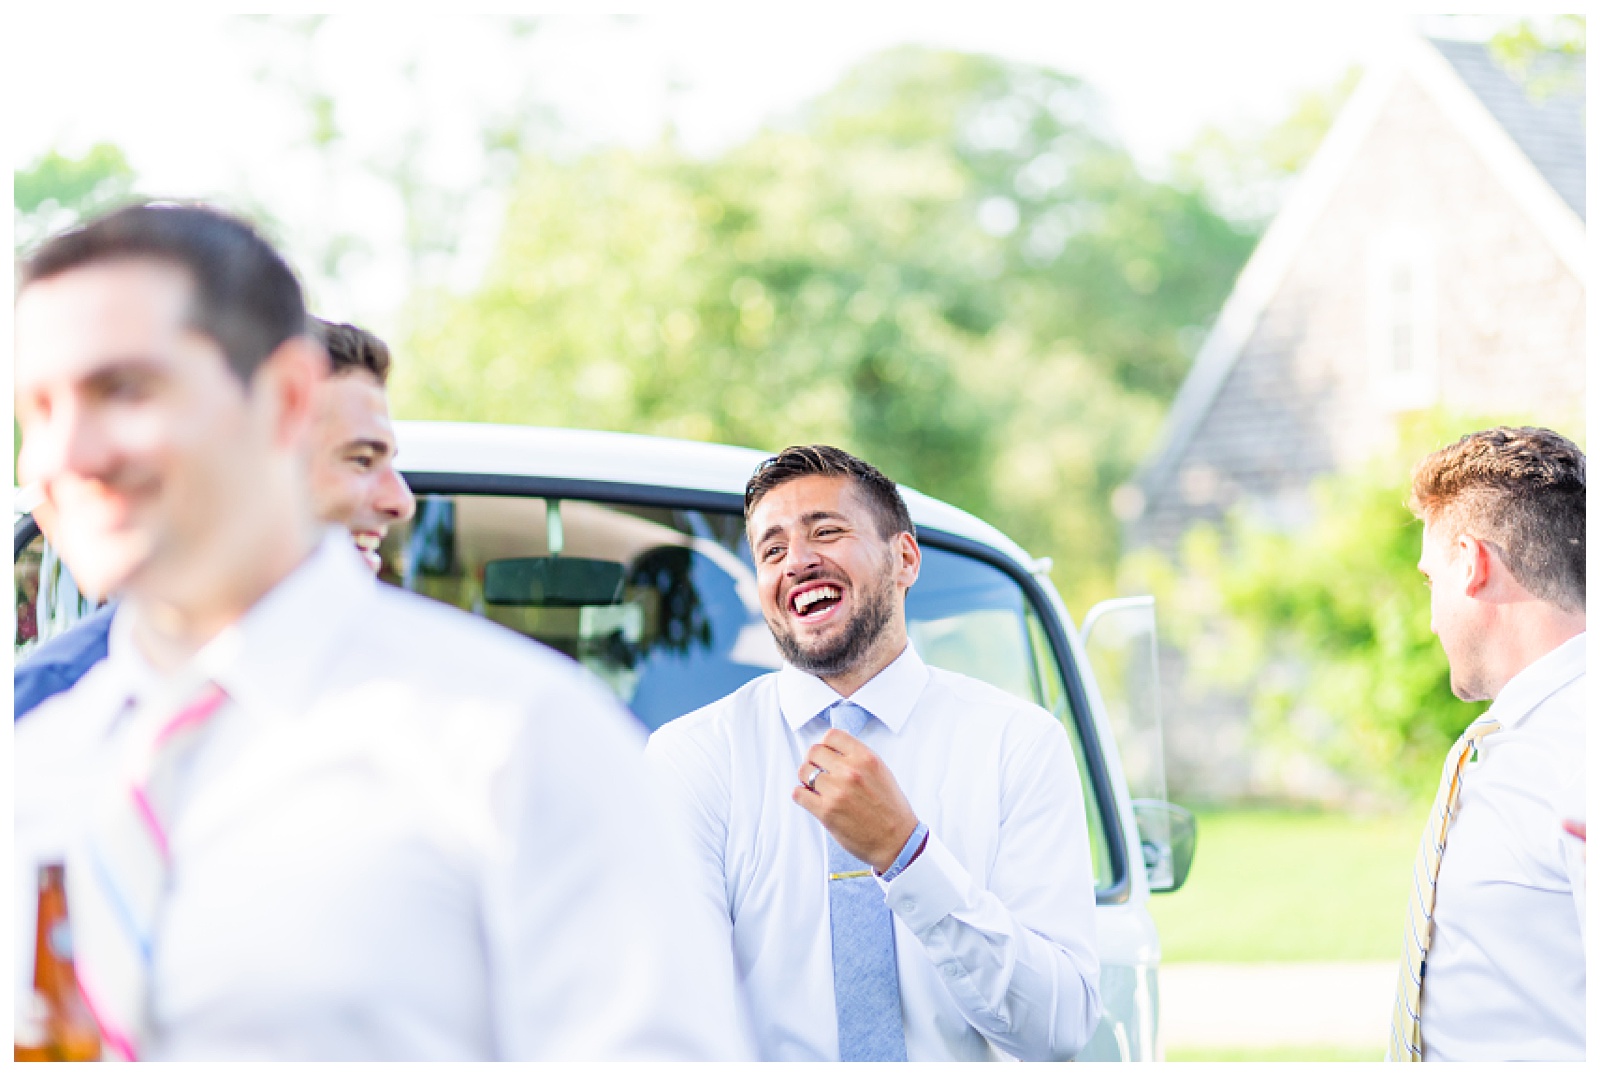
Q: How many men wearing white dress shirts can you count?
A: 3